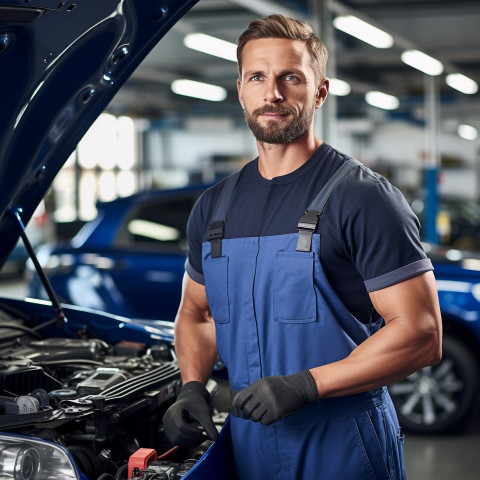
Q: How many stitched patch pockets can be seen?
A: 2